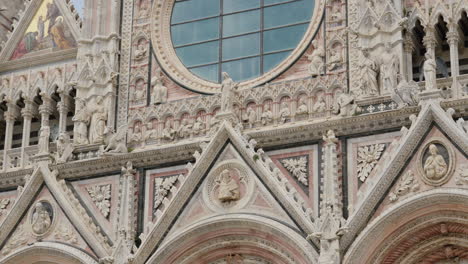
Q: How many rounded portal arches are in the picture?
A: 3